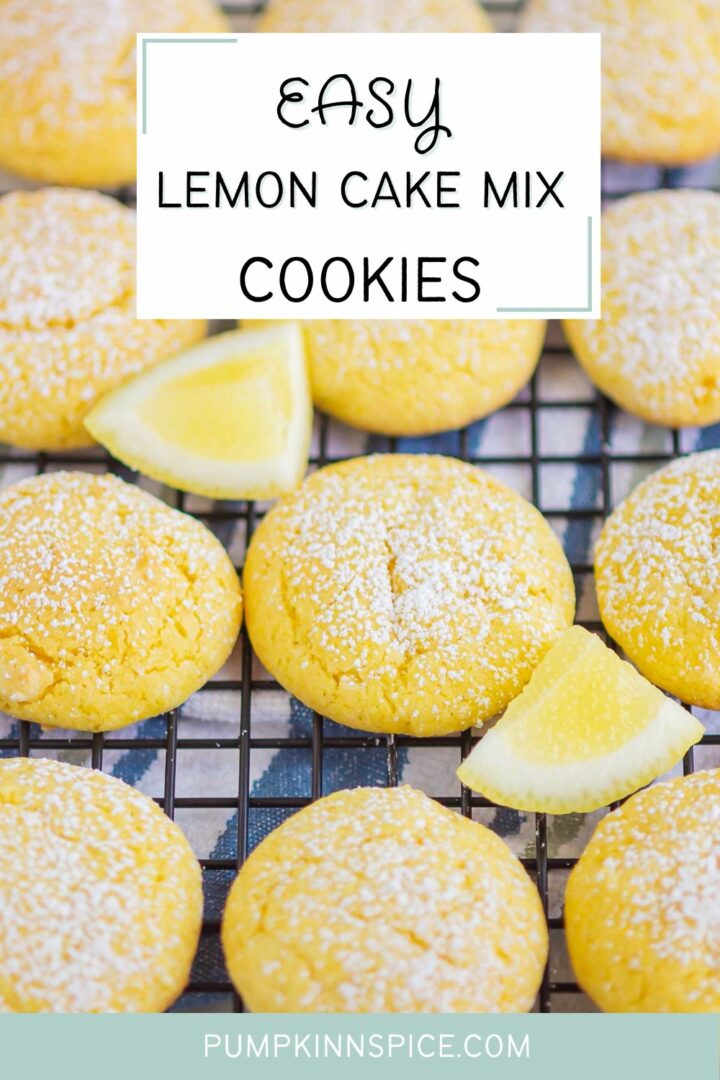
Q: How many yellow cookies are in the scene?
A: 12